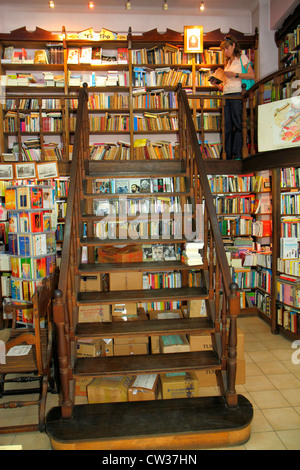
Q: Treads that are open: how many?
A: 8